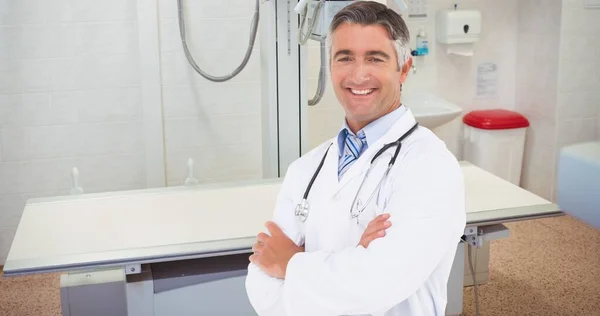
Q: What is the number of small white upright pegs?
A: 2